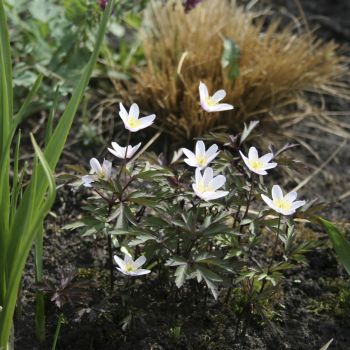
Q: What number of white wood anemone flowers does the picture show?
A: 9